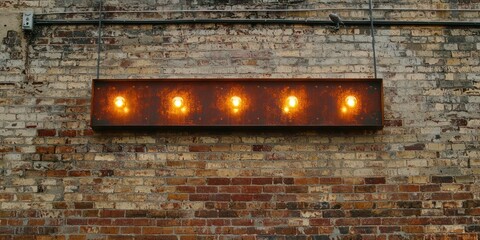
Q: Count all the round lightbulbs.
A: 5